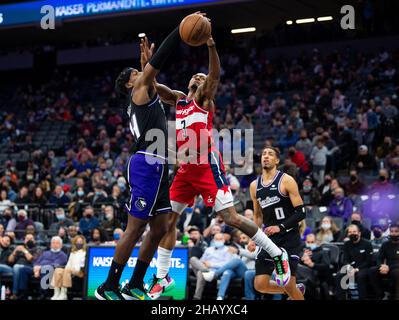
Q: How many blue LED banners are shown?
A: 2